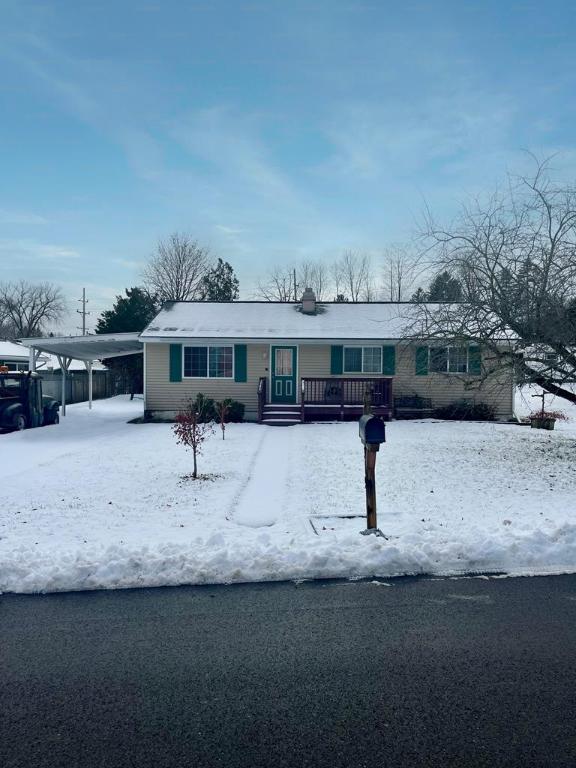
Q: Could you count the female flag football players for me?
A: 0